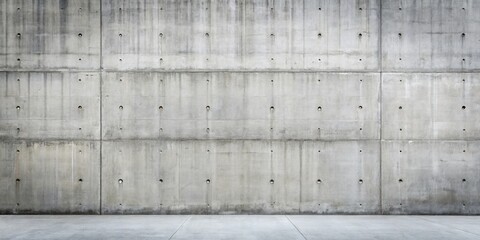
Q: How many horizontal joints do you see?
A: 2